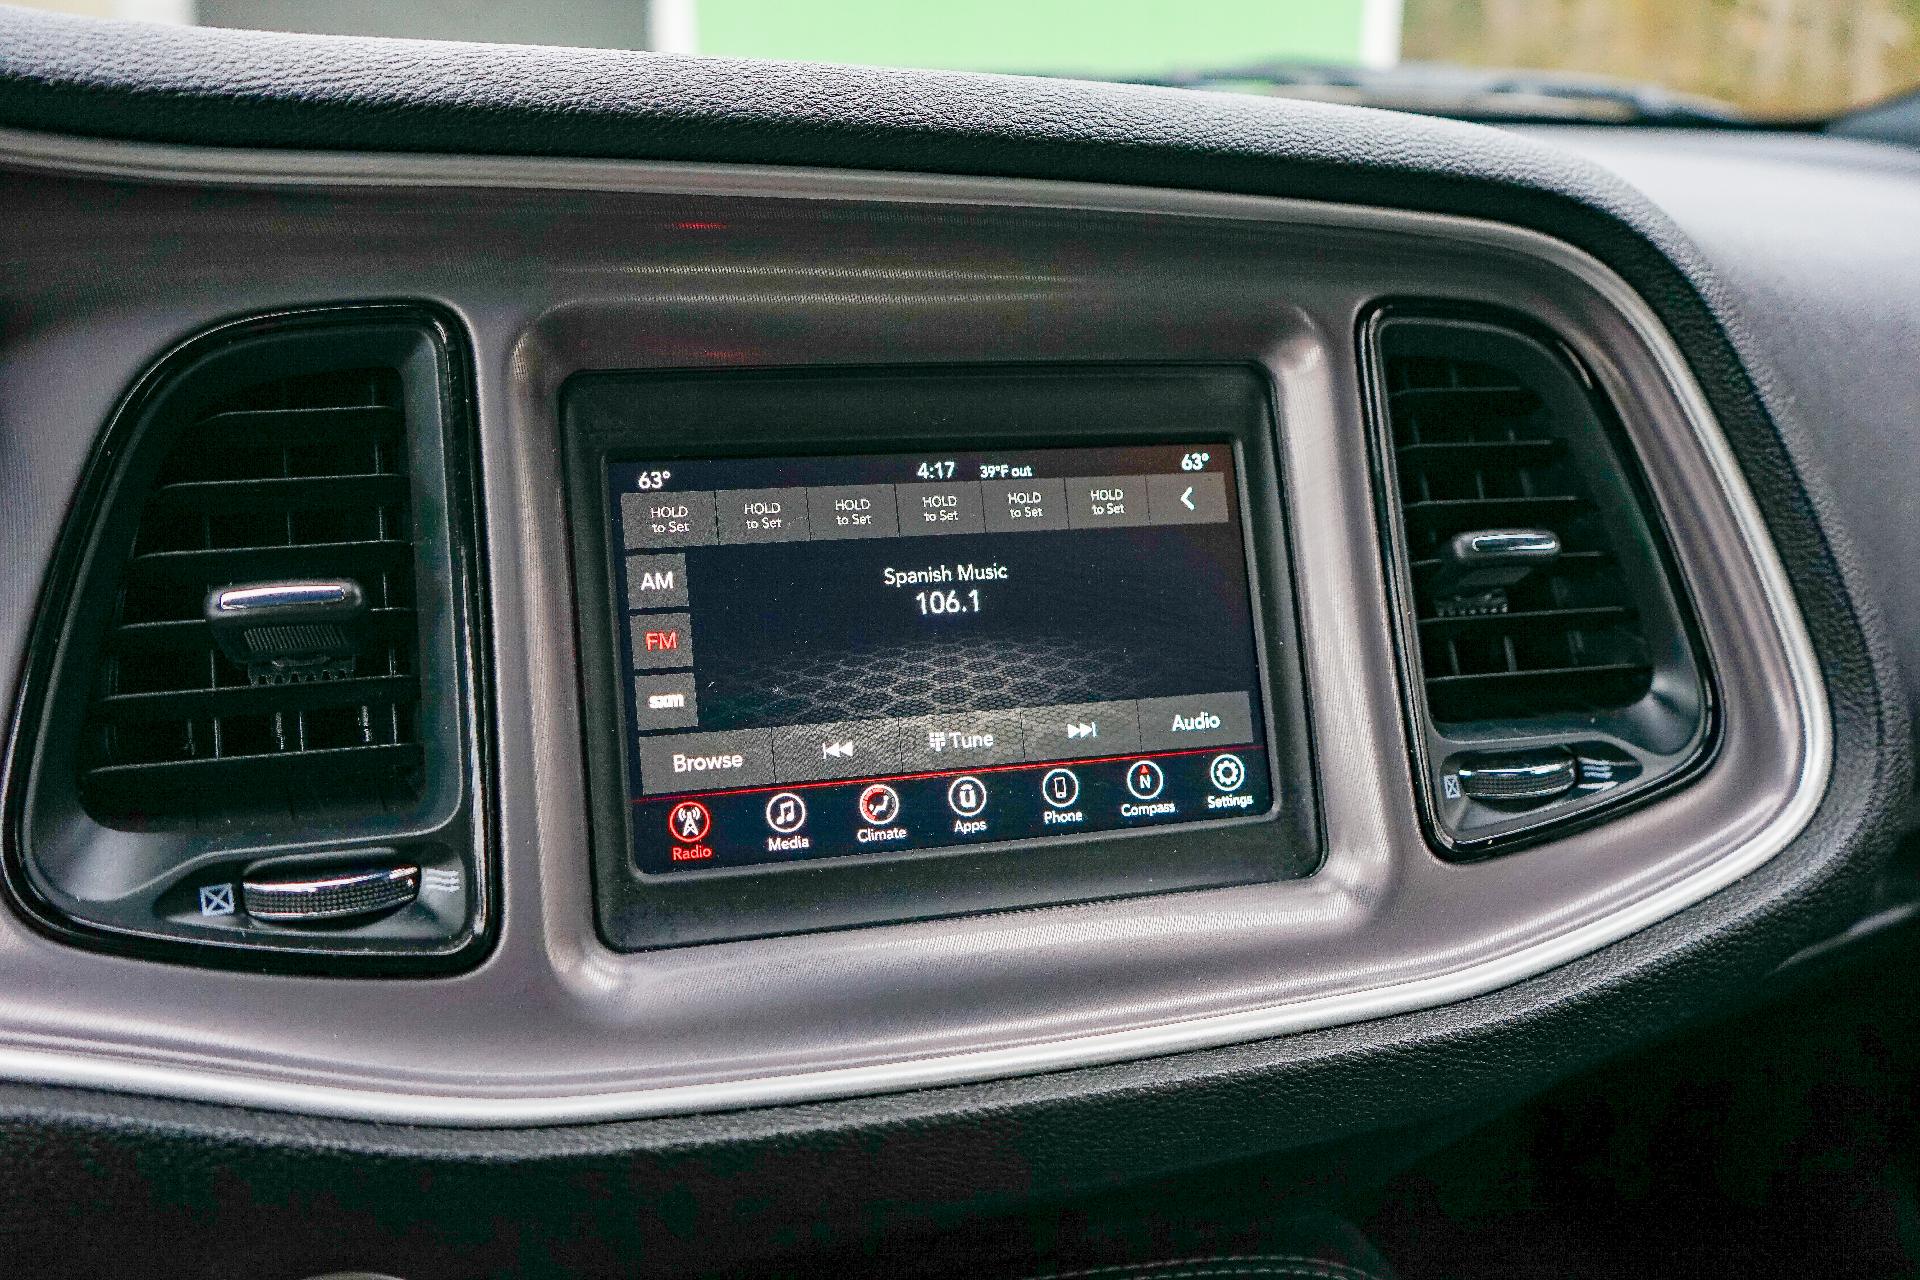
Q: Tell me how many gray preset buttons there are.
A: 6